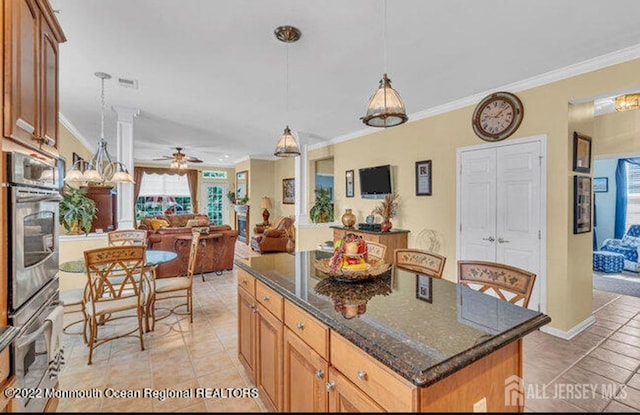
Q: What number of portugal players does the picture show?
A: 0